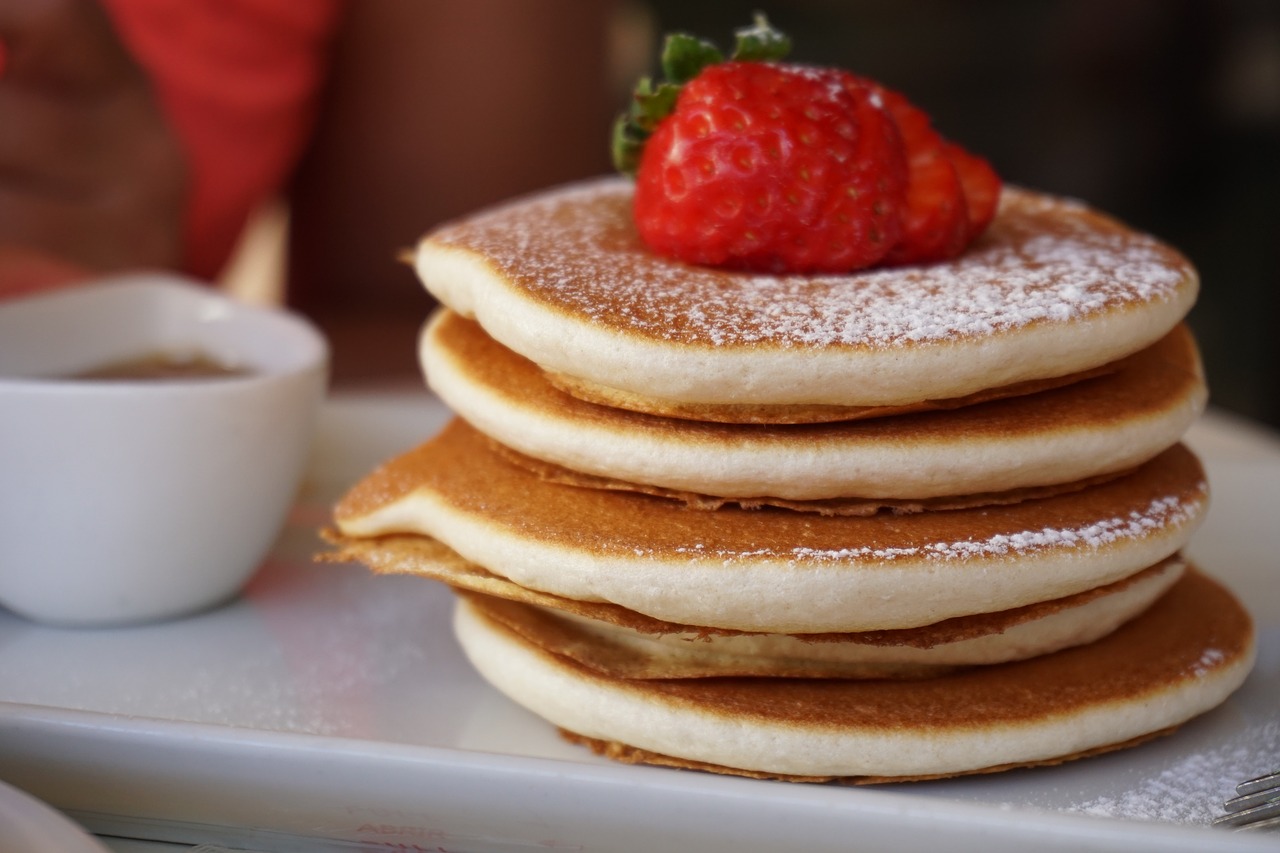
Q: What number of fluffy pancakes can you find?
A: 5